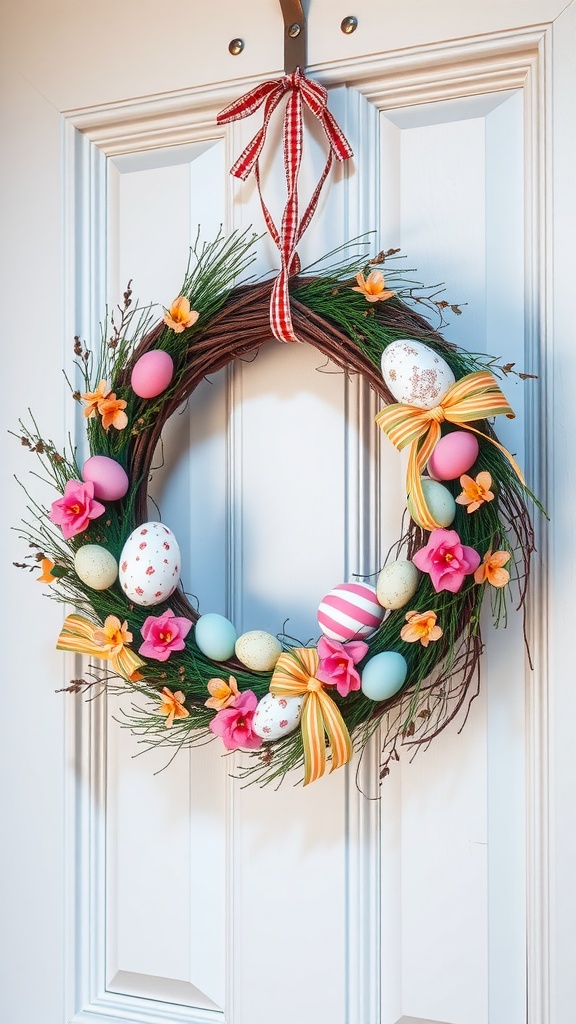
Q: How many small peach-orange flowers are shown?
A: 11